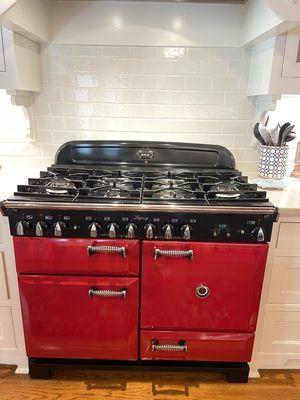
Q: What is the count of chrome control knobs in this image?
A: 10